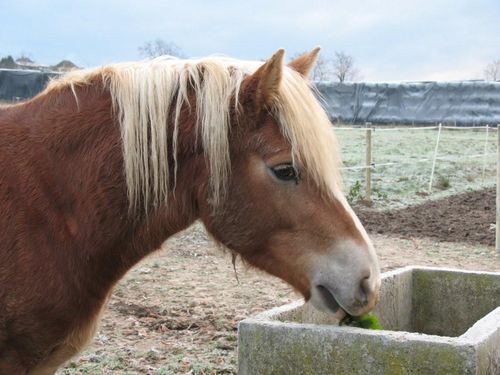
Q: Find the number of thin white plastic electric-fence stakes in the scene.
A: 2